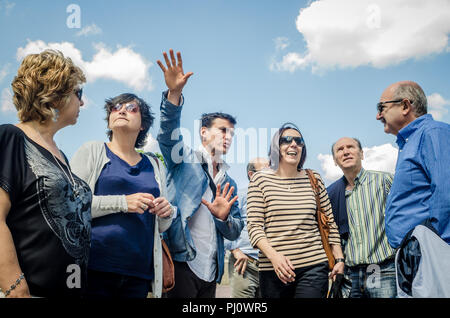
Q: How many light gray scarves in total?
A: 0